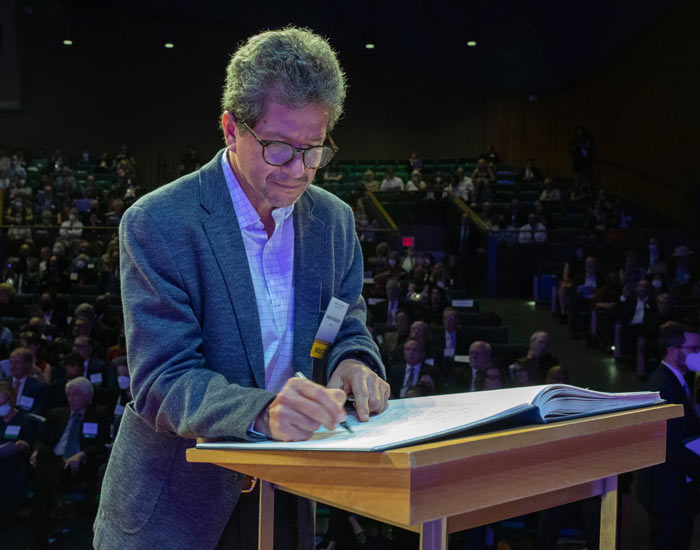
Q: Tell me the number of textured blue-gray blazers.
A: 1